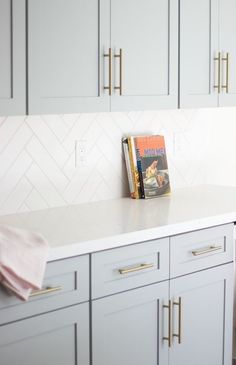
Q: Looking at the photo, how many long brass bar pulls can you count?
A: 9